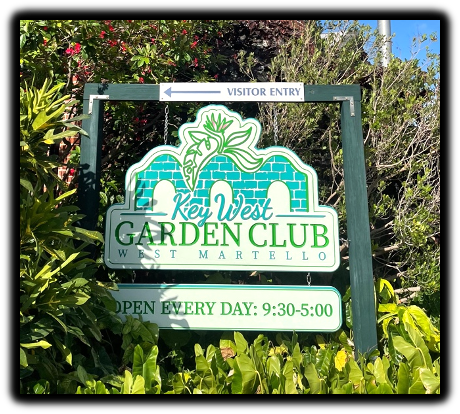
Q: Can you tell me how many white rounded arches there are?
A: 3